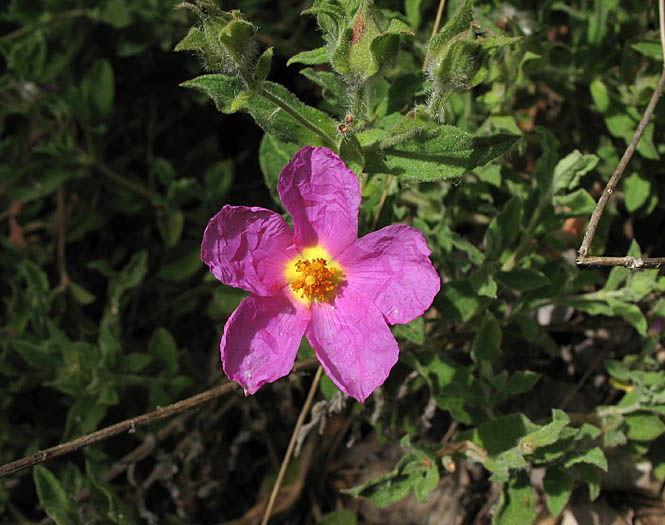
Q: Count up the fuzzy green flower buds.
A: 3